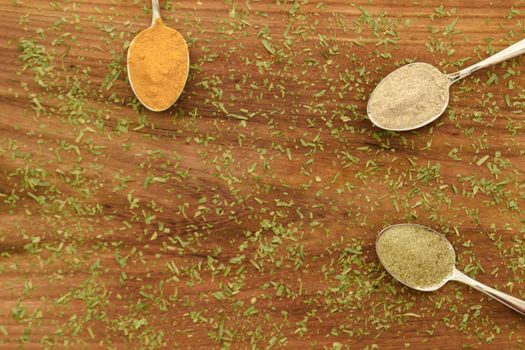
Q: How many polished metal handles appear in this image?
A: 3